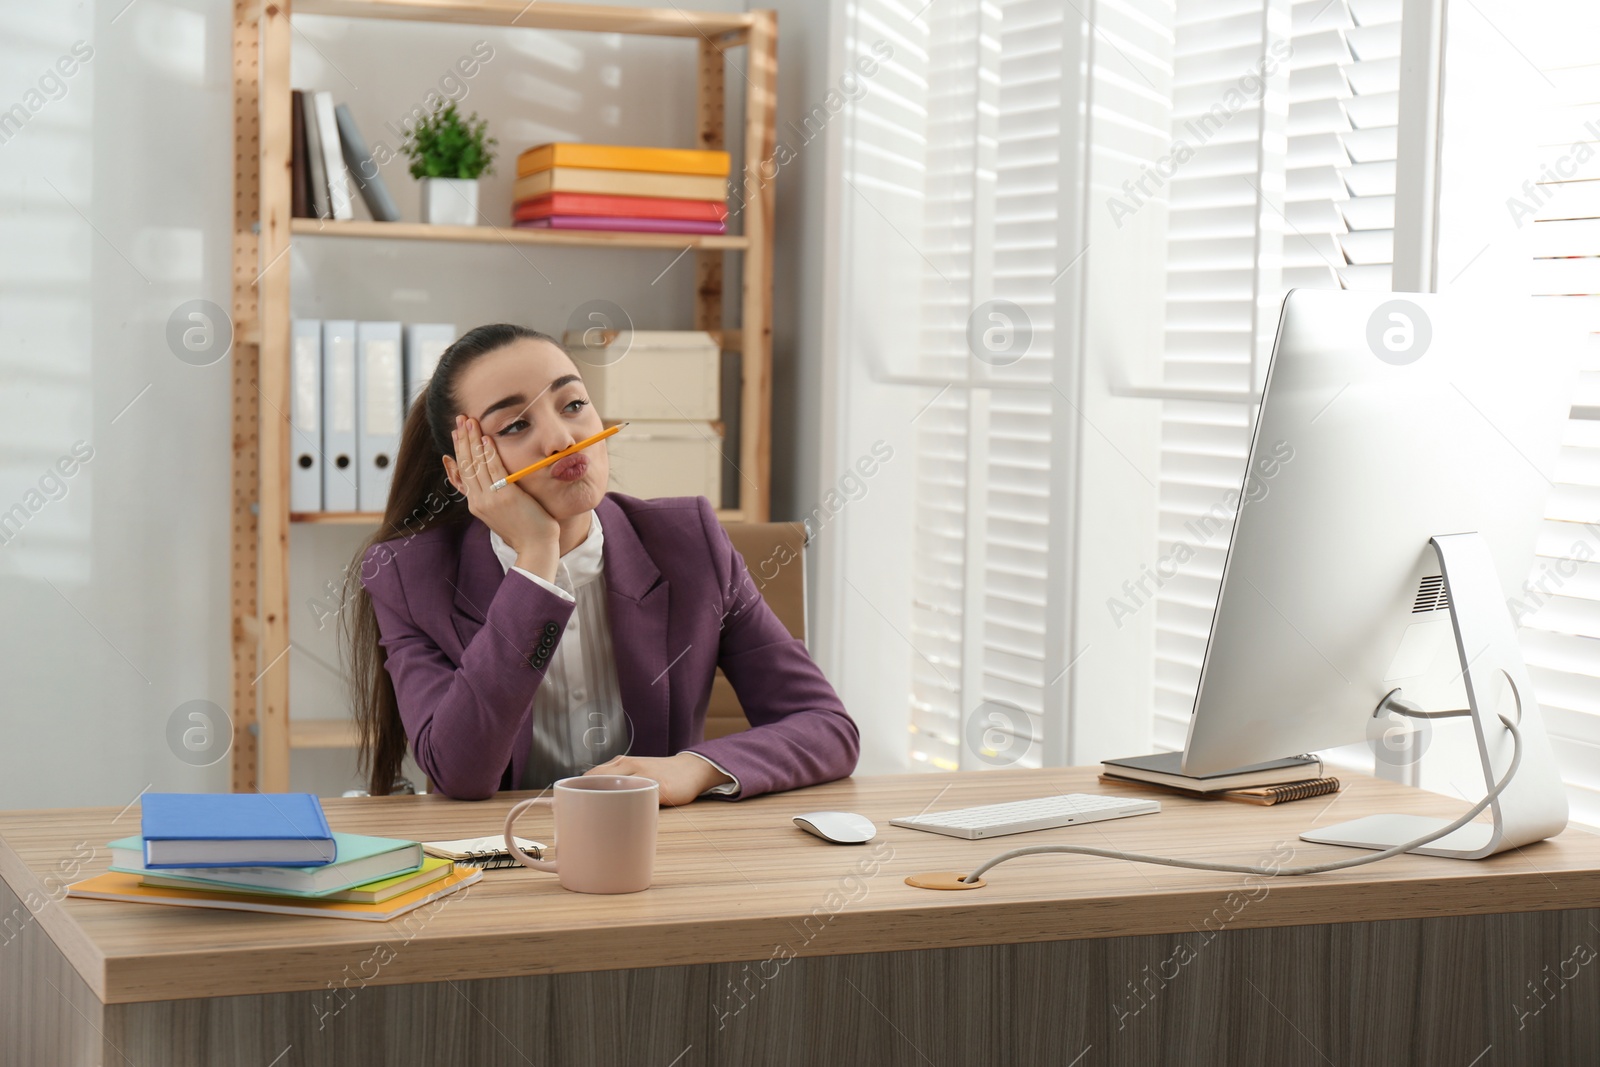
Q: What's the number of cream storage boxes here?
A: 2